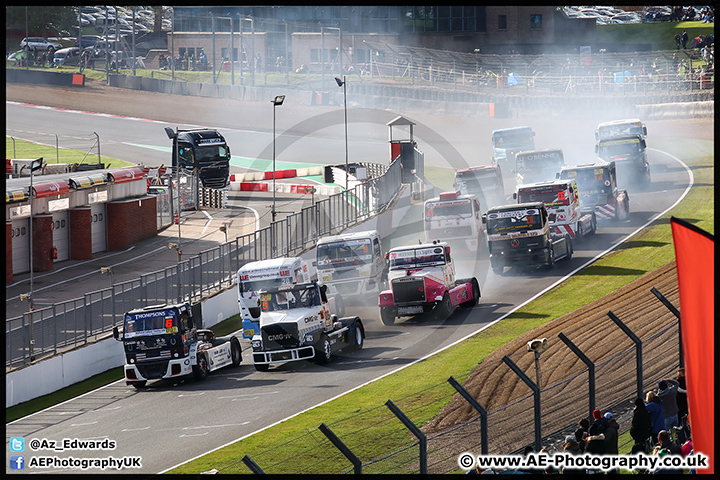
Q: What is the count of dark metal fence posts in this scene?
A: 8